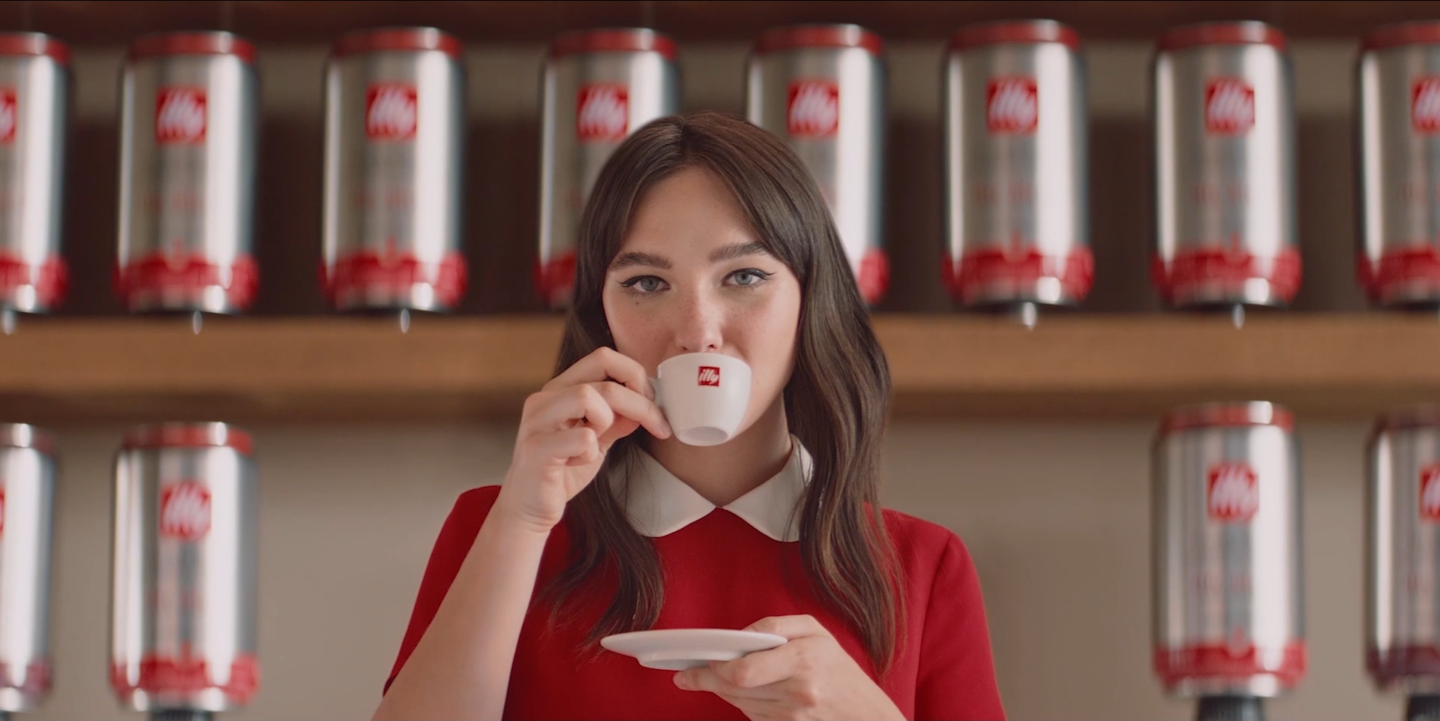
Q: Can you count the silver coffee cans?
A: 12